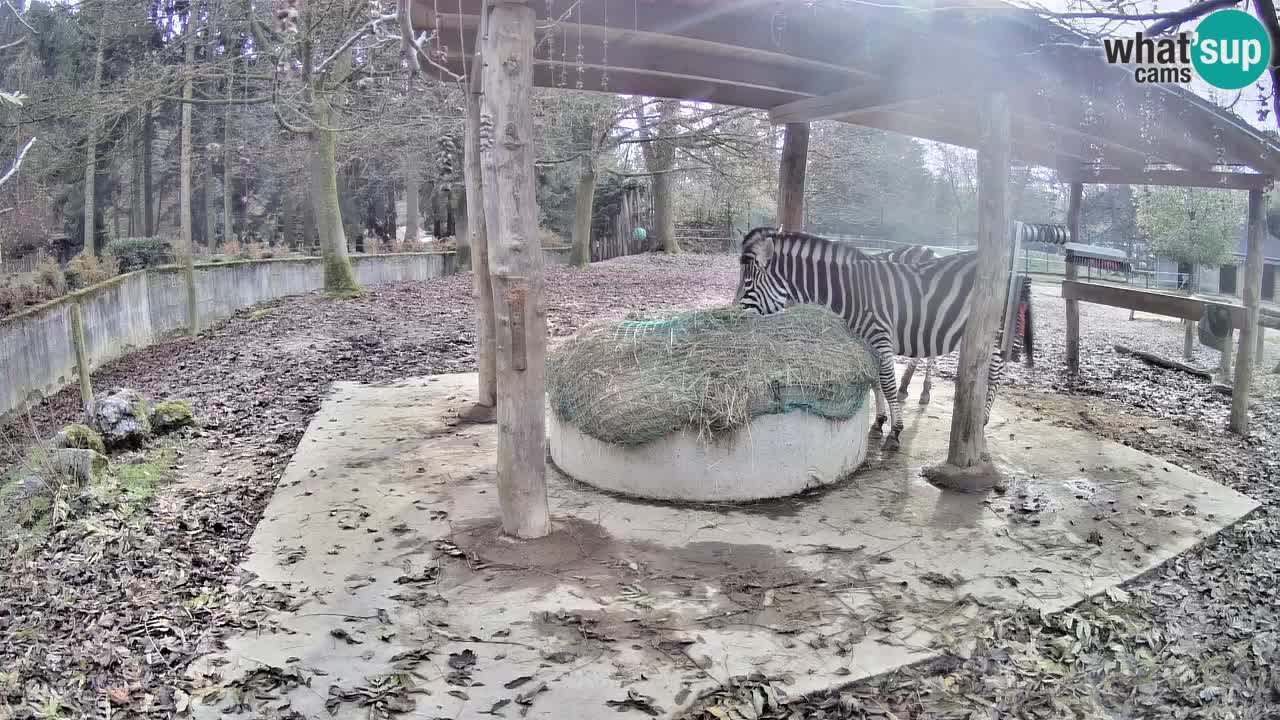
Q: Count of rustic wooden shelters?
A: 1